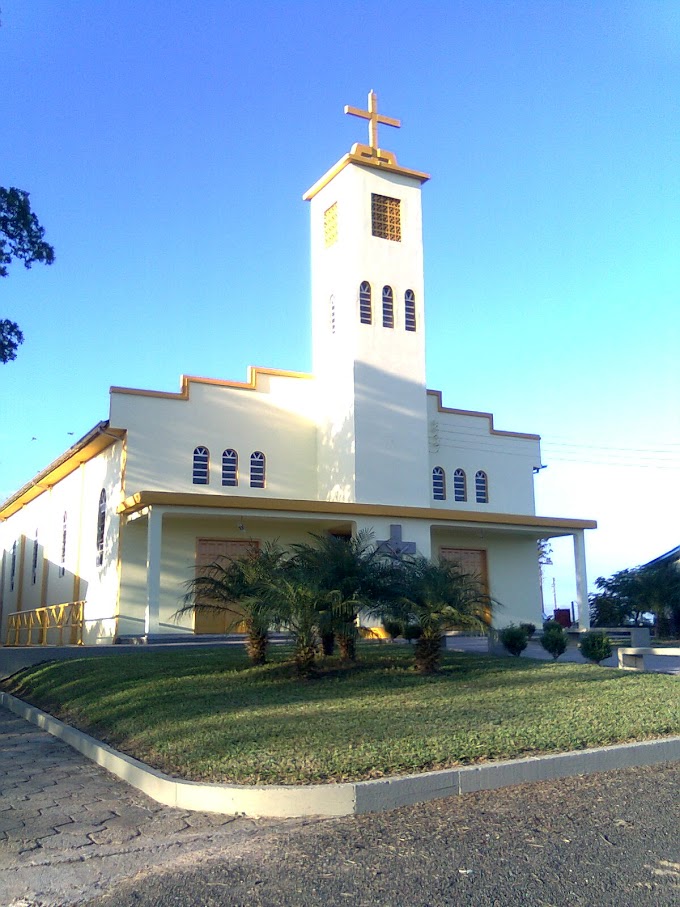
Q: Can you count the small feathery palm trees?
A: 5